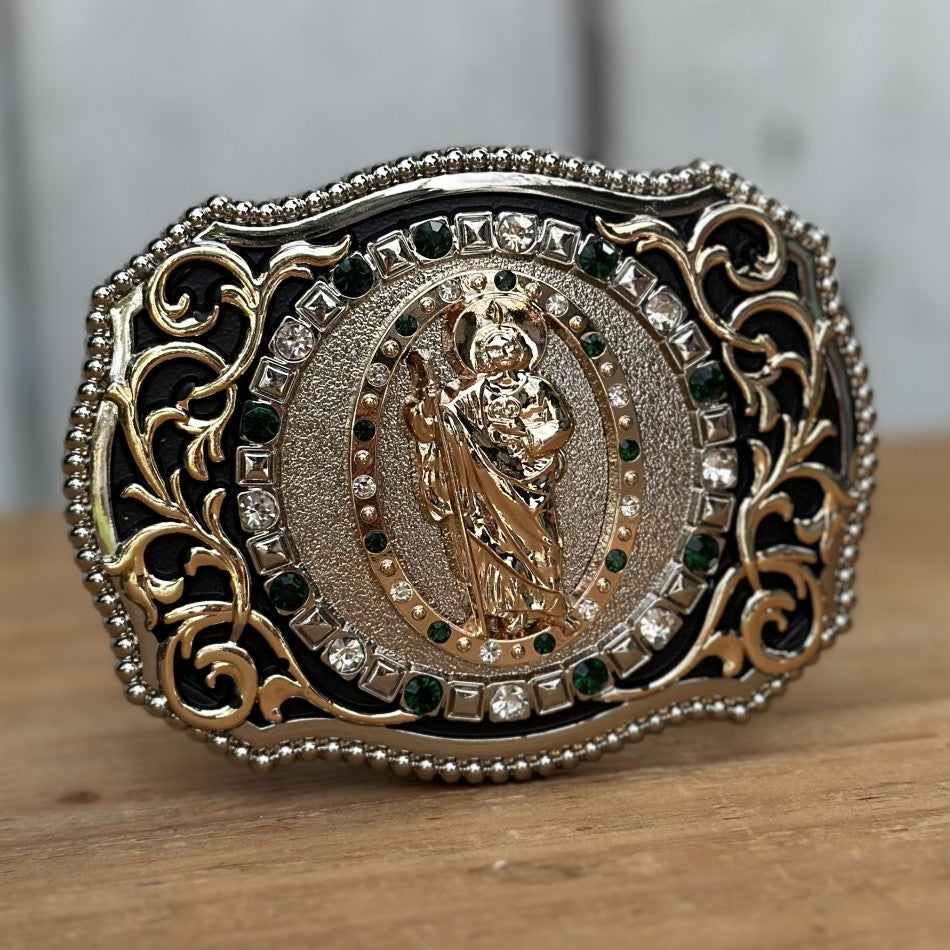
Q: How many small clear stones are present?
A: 9